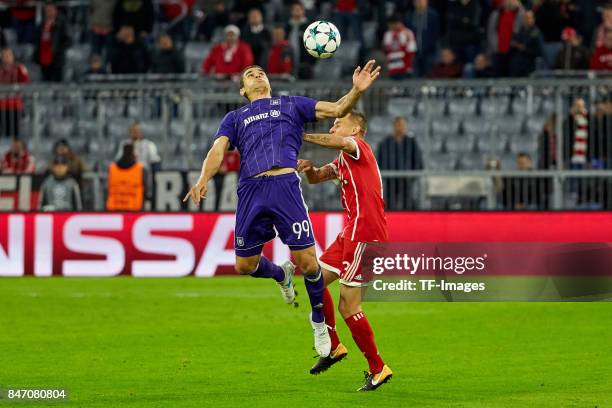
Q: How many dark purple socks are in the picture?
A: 2